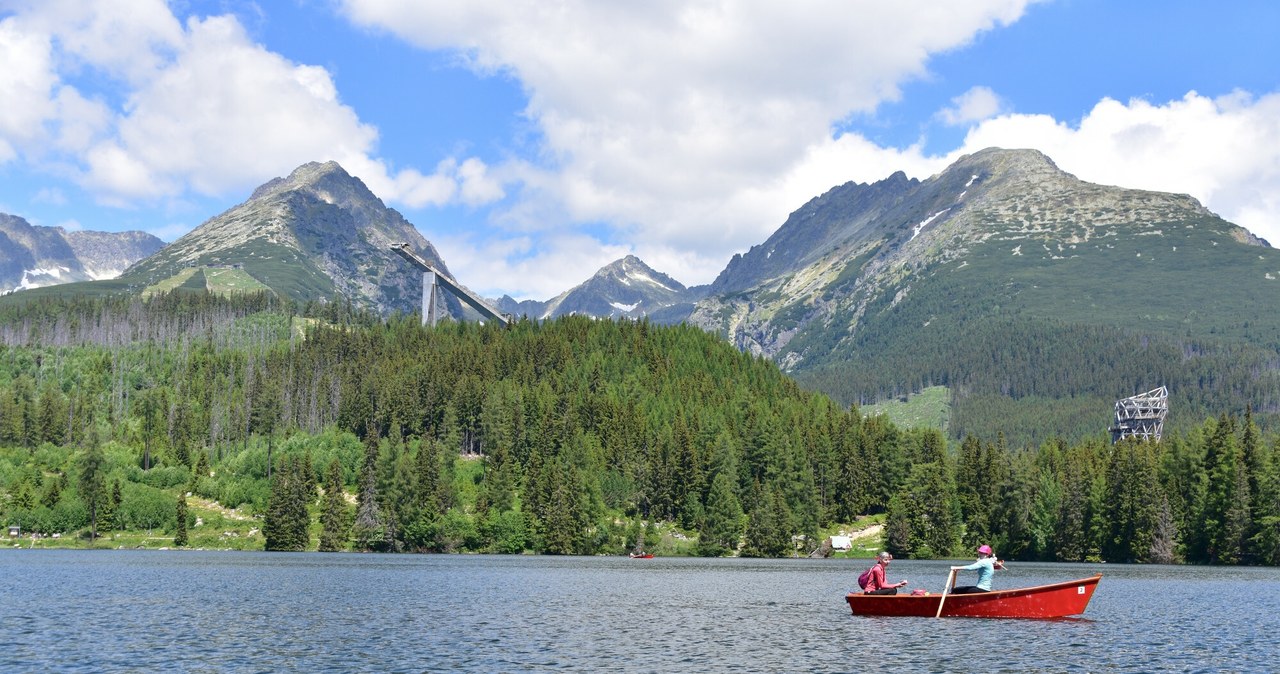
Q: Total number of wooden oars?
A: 2